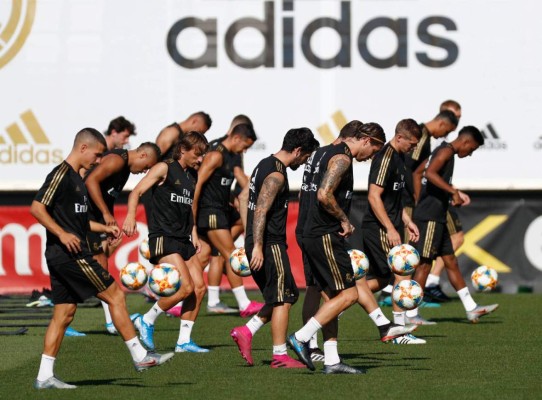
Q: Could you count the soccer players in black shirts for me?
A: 14